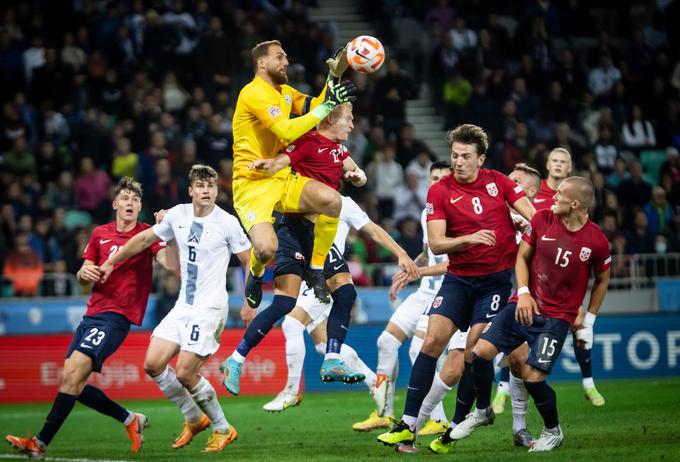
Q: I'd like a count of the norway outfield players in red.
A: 5